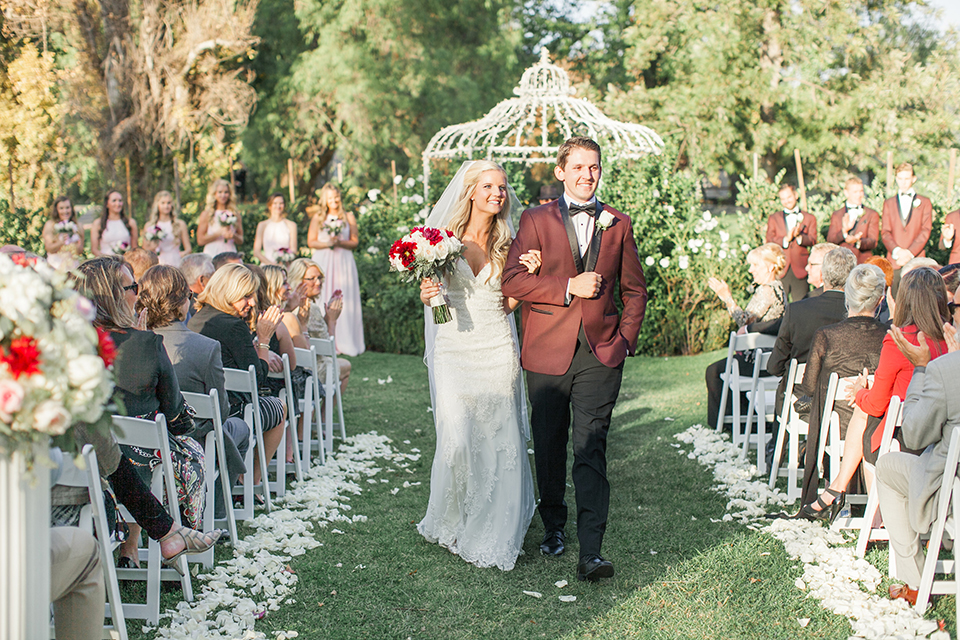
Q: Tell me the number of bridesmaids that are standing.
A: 6